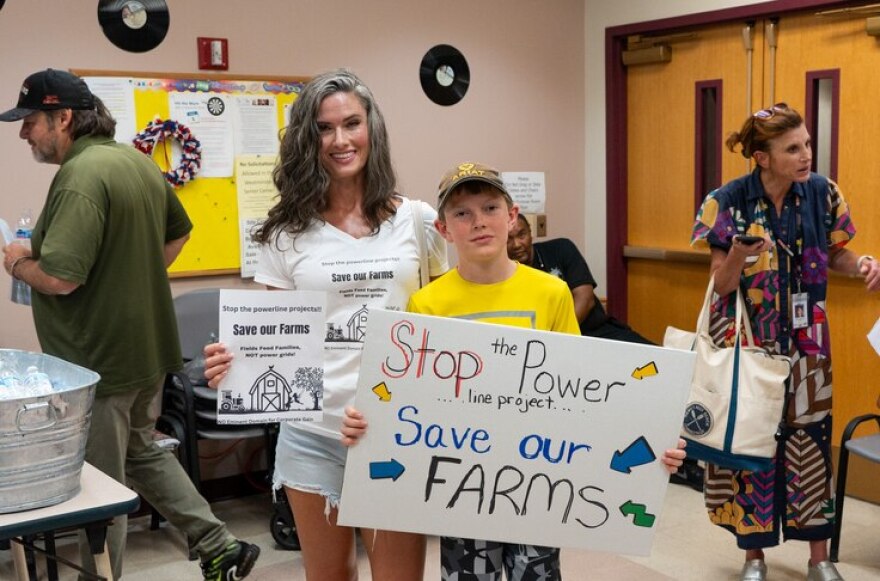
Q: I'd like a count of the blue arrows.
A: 2